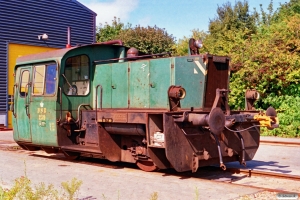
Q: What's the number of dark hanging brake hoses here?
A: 2